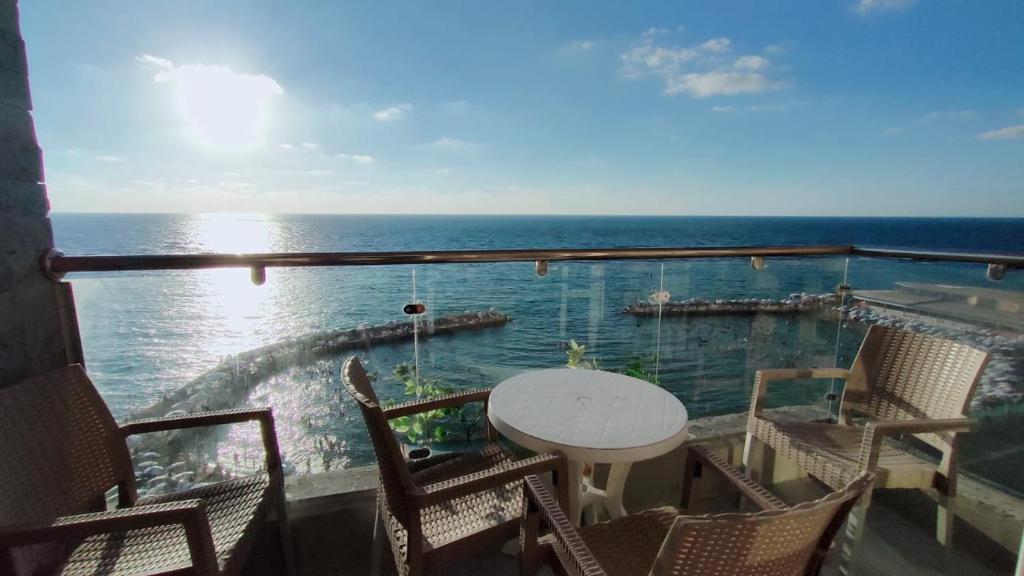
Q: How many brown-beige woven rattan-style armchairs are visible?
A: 4